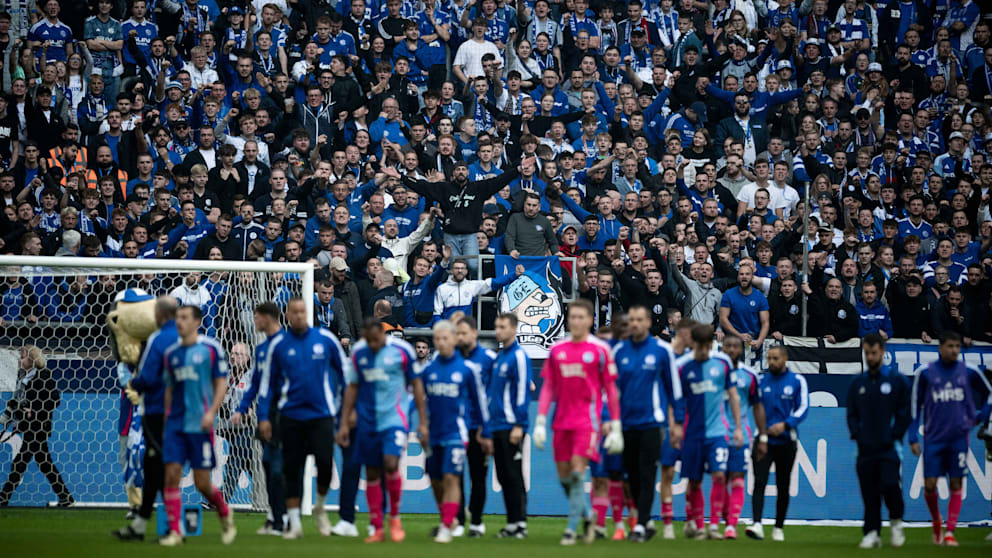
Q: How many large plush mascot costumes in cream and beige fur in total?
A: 1